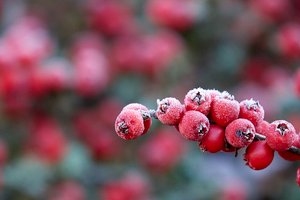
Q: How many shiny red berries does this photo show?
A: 2